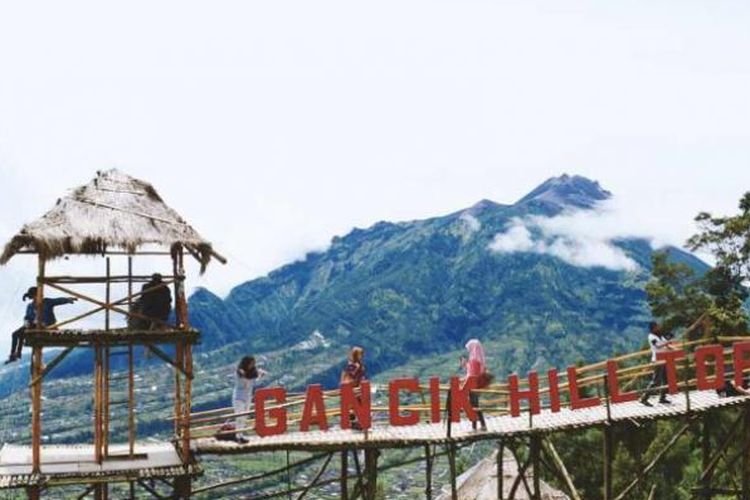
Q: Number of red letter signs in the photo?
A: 13